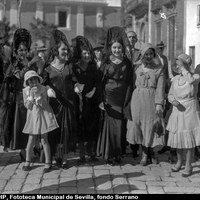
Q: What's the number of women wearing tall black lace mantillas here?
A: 4